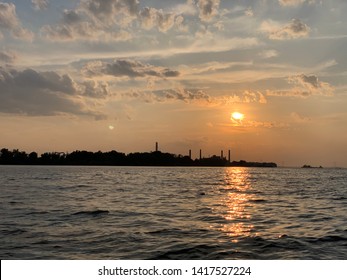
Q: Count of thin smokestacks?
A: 5